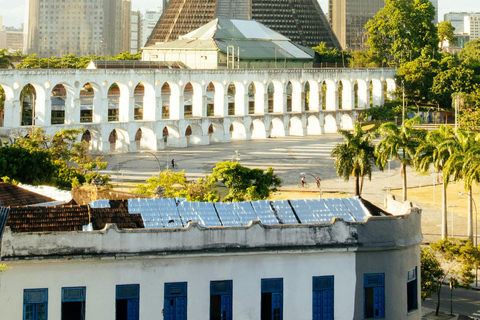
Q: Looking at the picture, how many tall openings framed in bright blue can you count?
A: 9